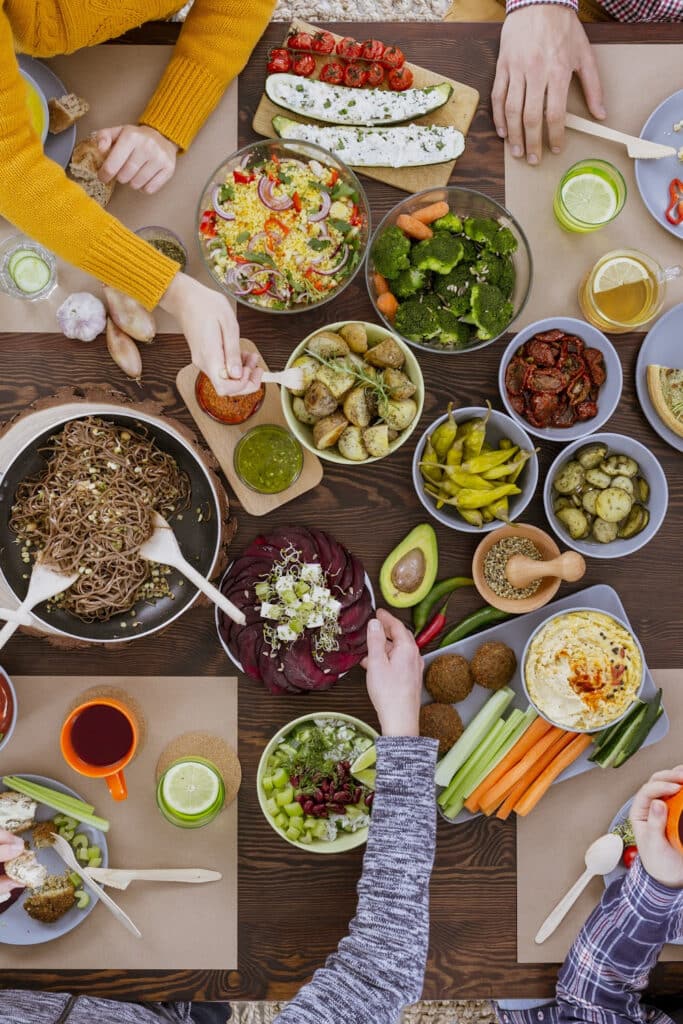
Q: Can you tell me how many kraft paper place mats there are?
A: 4